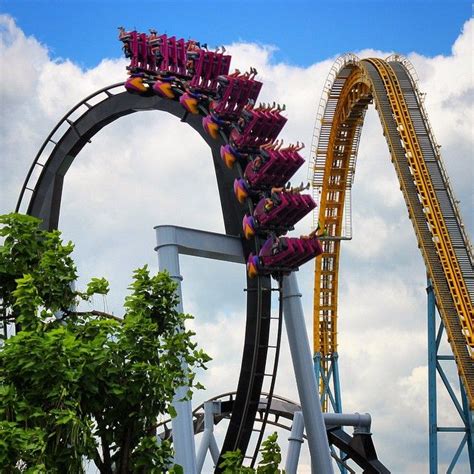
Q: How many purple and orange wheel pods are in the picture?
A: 8